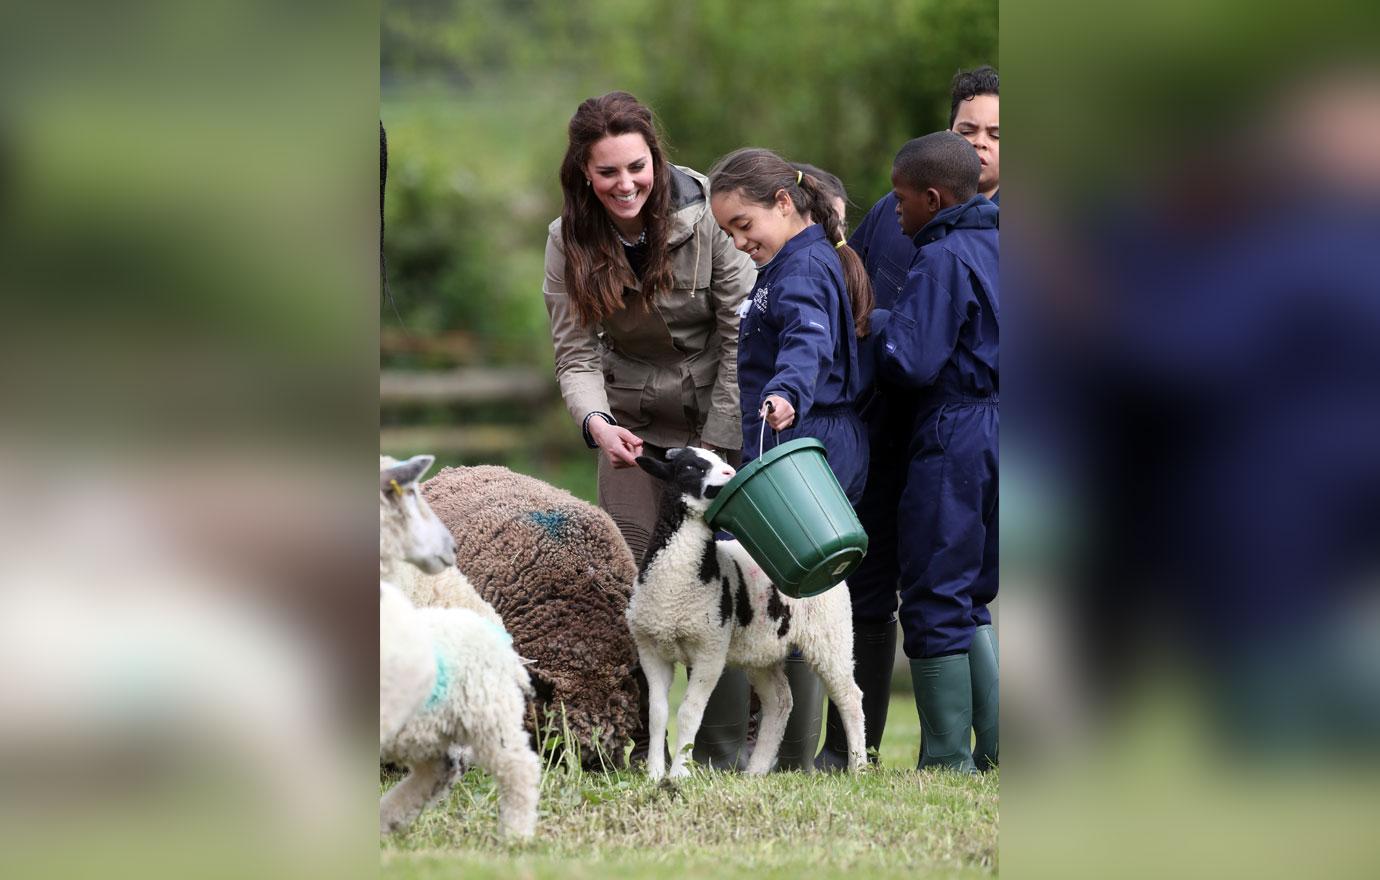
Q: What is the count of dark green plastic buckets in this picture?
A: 1